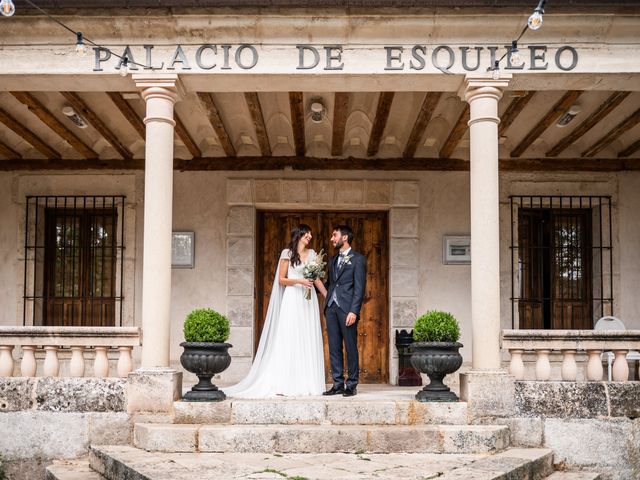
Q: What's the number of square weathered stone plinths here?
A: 2